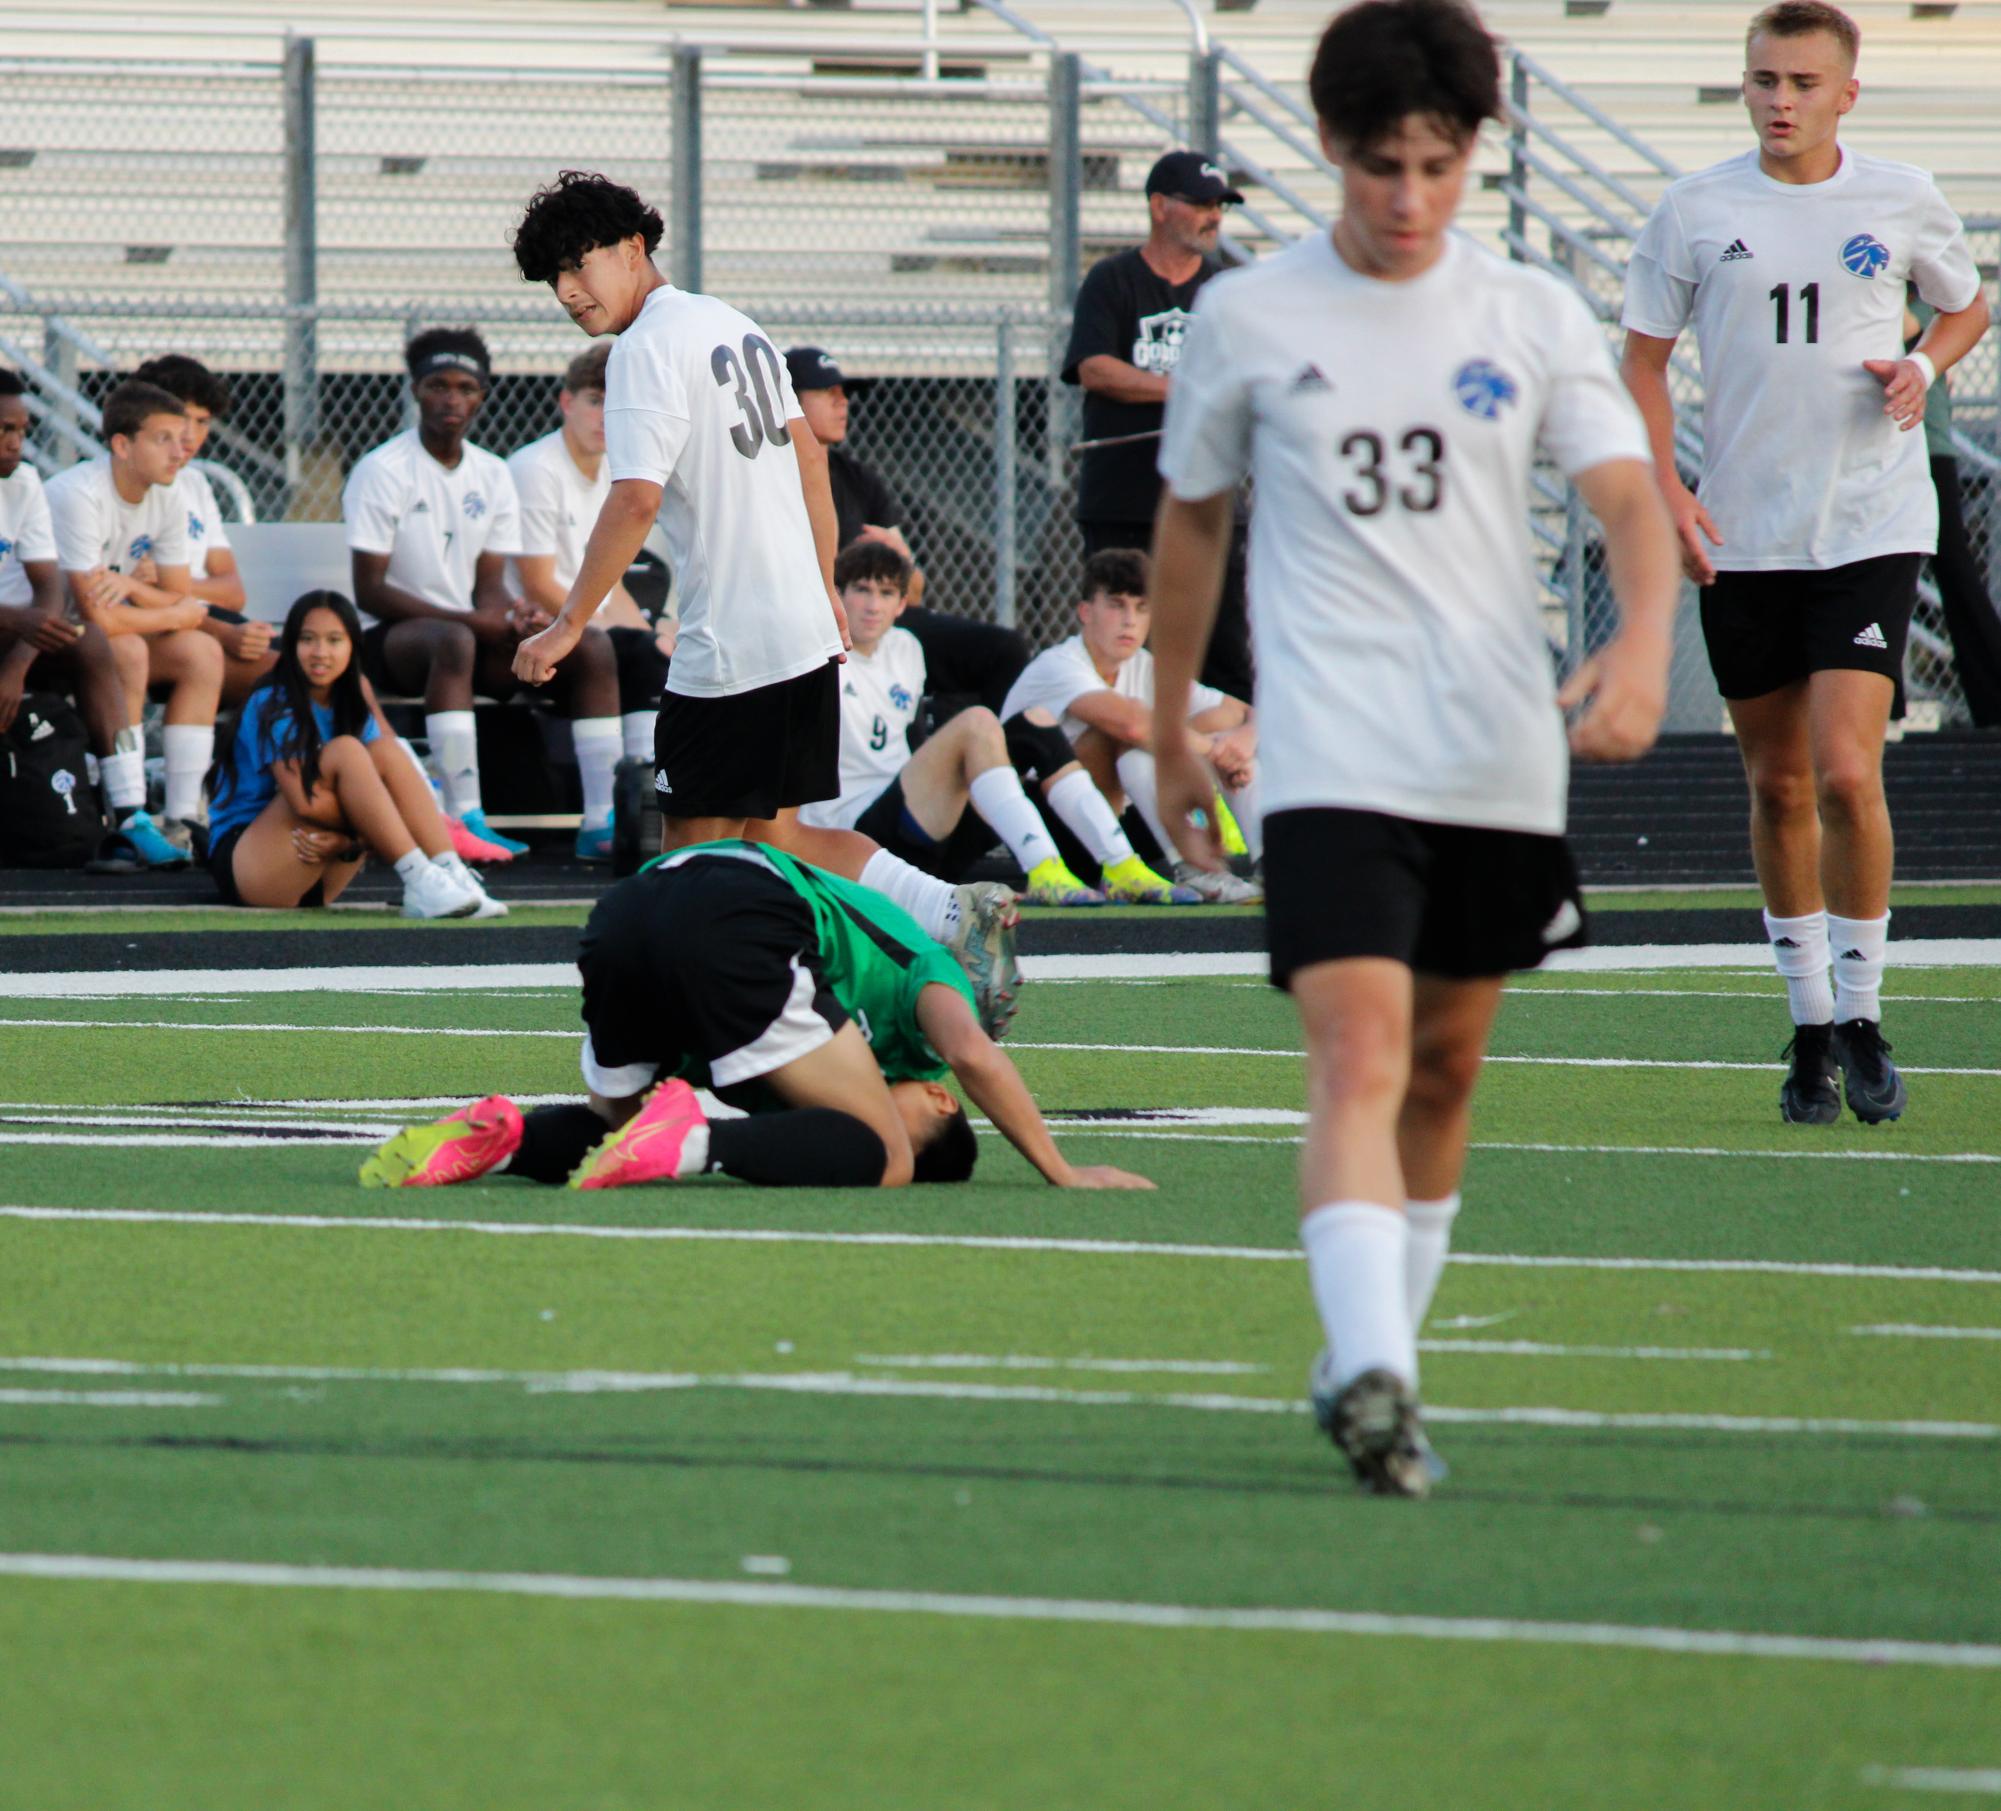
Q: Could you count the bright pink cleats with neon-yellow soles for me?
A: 2